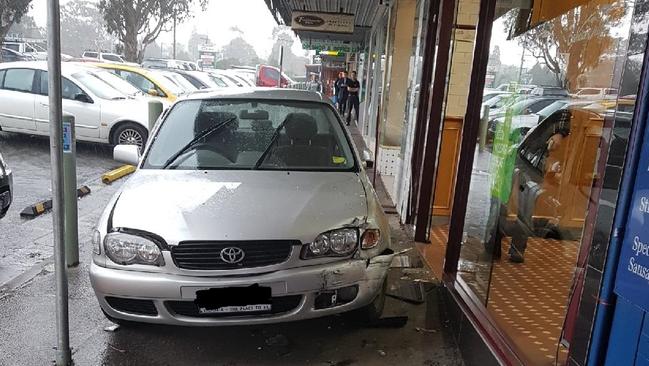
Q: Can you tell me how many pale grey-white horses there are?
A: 0